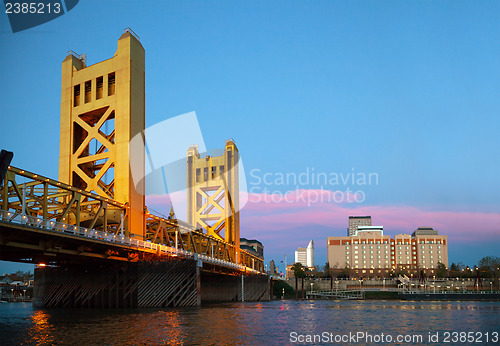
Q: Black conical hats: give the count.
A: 0